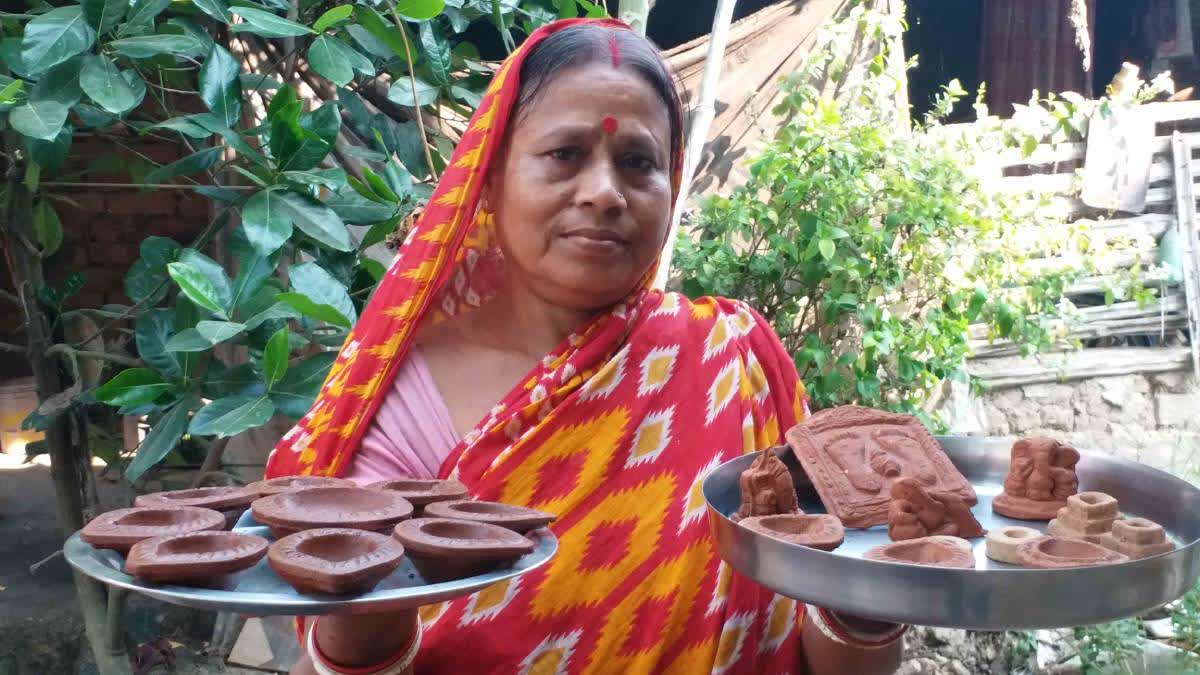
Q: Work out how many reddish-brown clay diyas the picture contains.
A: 12